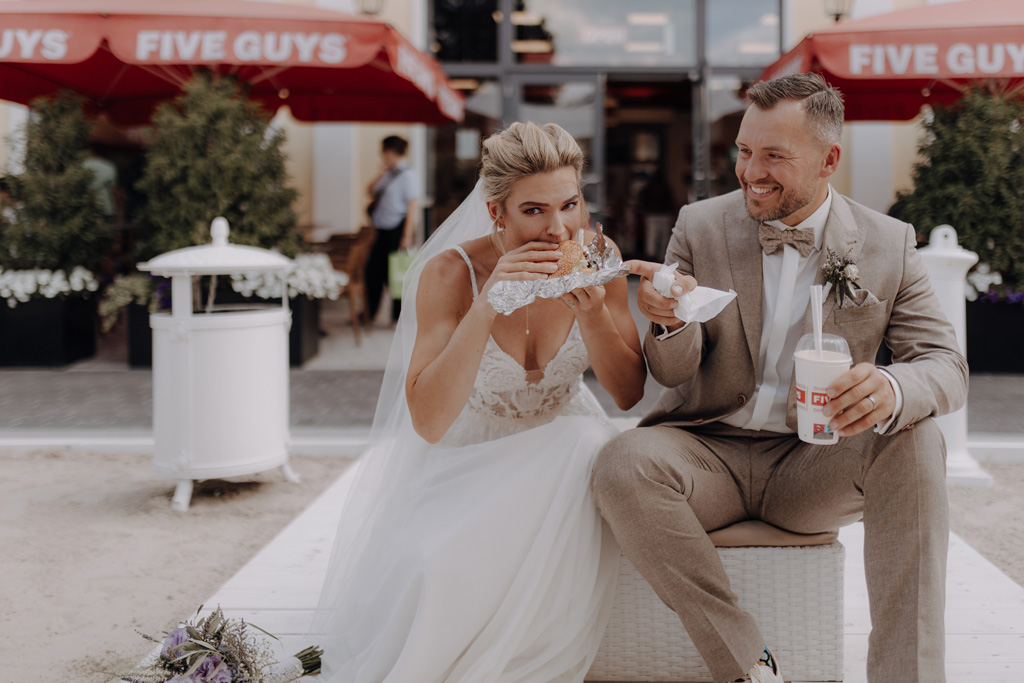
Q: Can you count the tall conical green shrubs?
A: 3